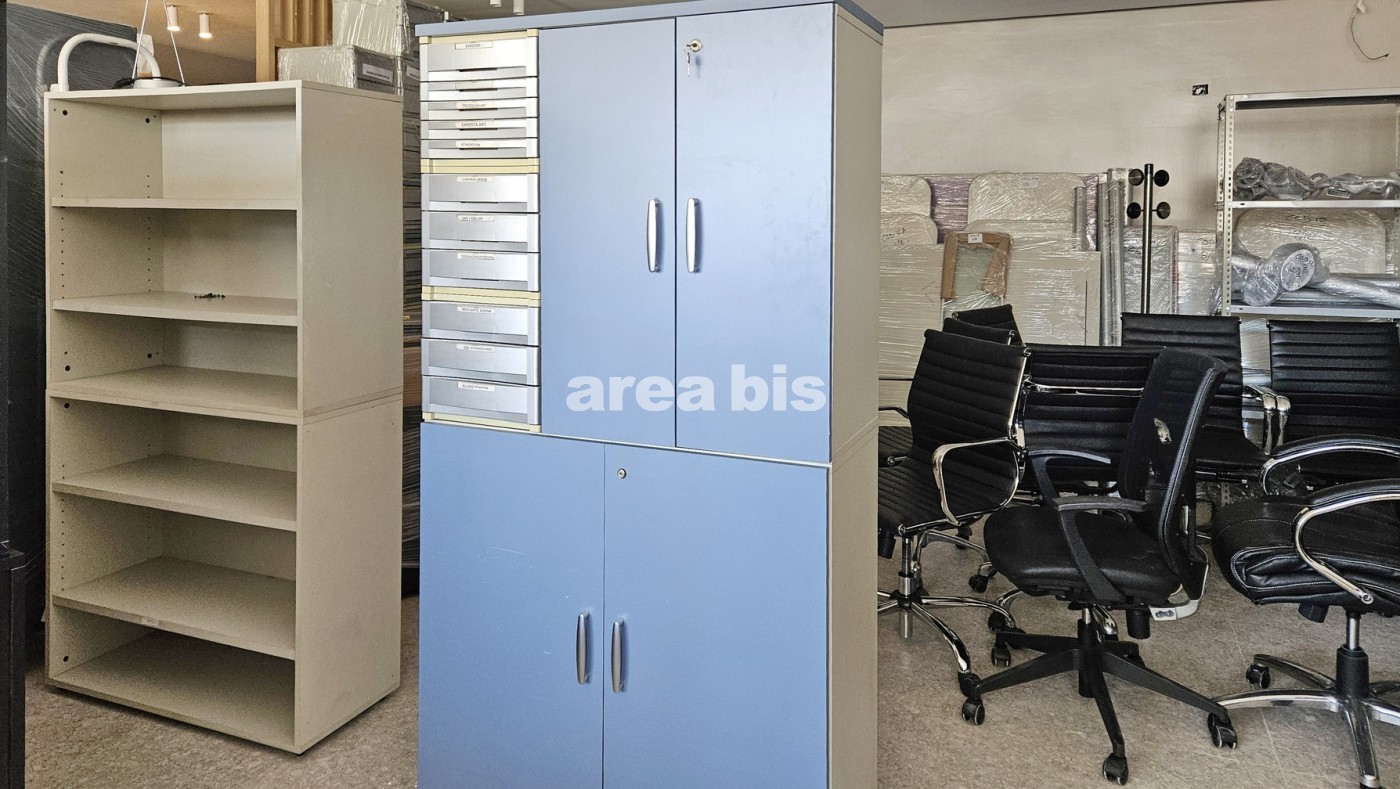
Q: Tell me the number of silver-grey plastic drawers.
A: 11